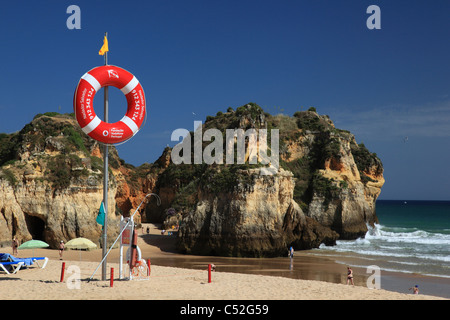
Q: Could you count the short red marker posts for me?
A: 4